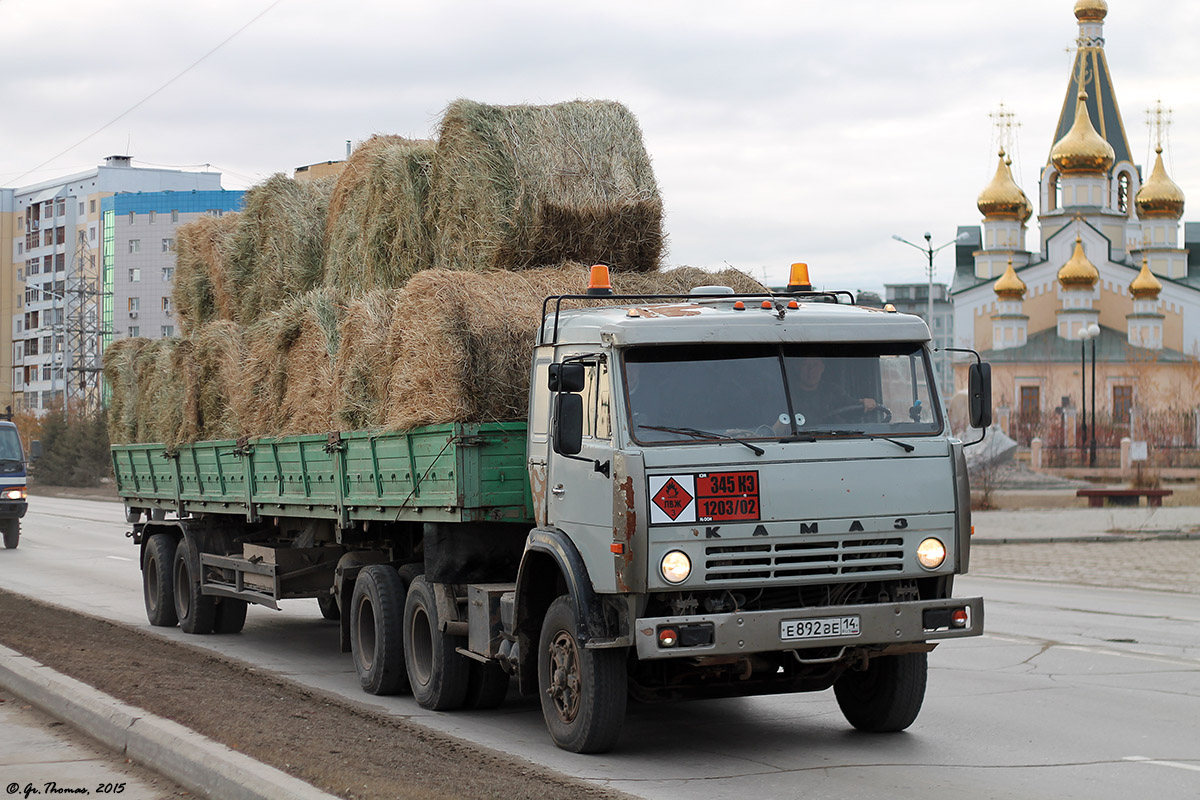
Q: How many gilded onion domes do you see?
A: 8